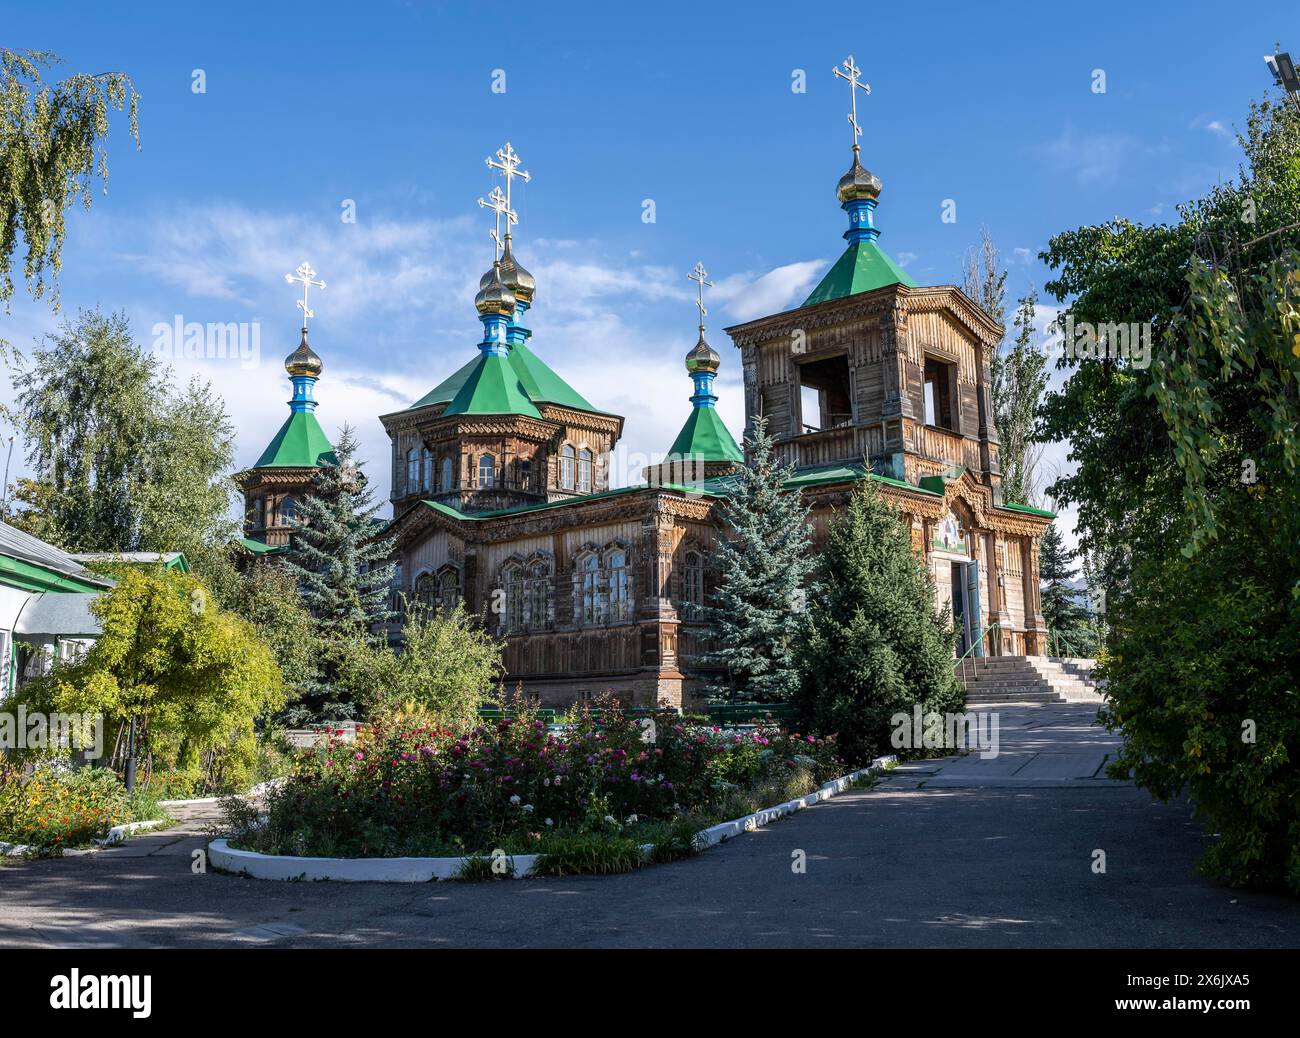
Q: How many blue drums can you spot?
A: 5